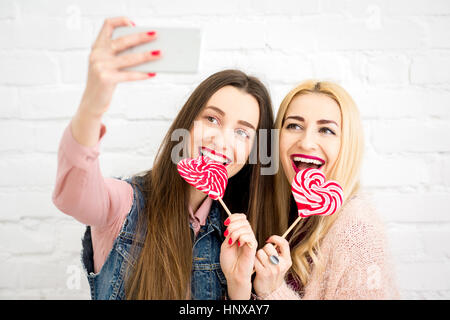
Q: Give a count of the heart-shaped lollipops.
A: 2